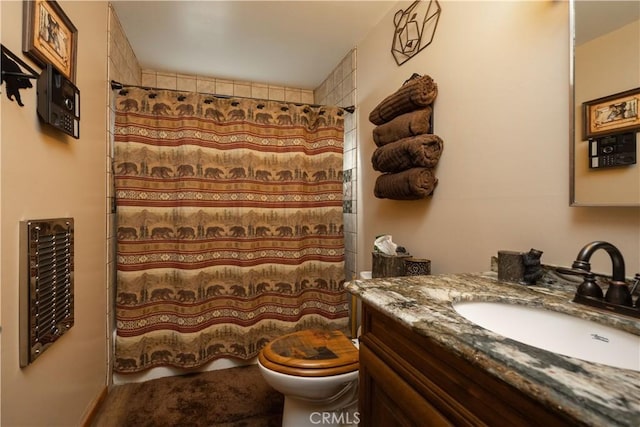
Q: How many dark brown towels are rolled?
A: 4